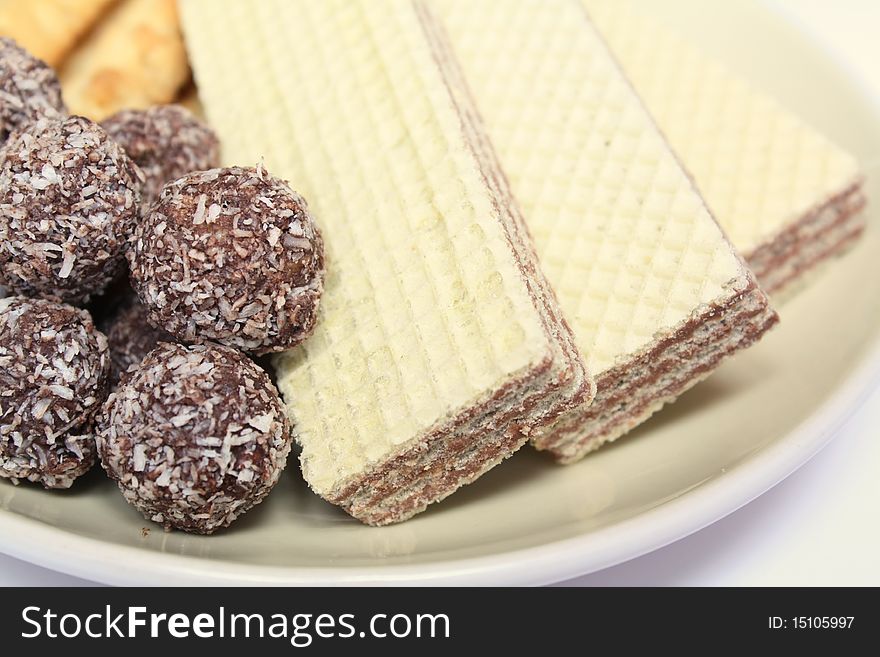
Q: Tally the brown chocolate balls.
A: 7